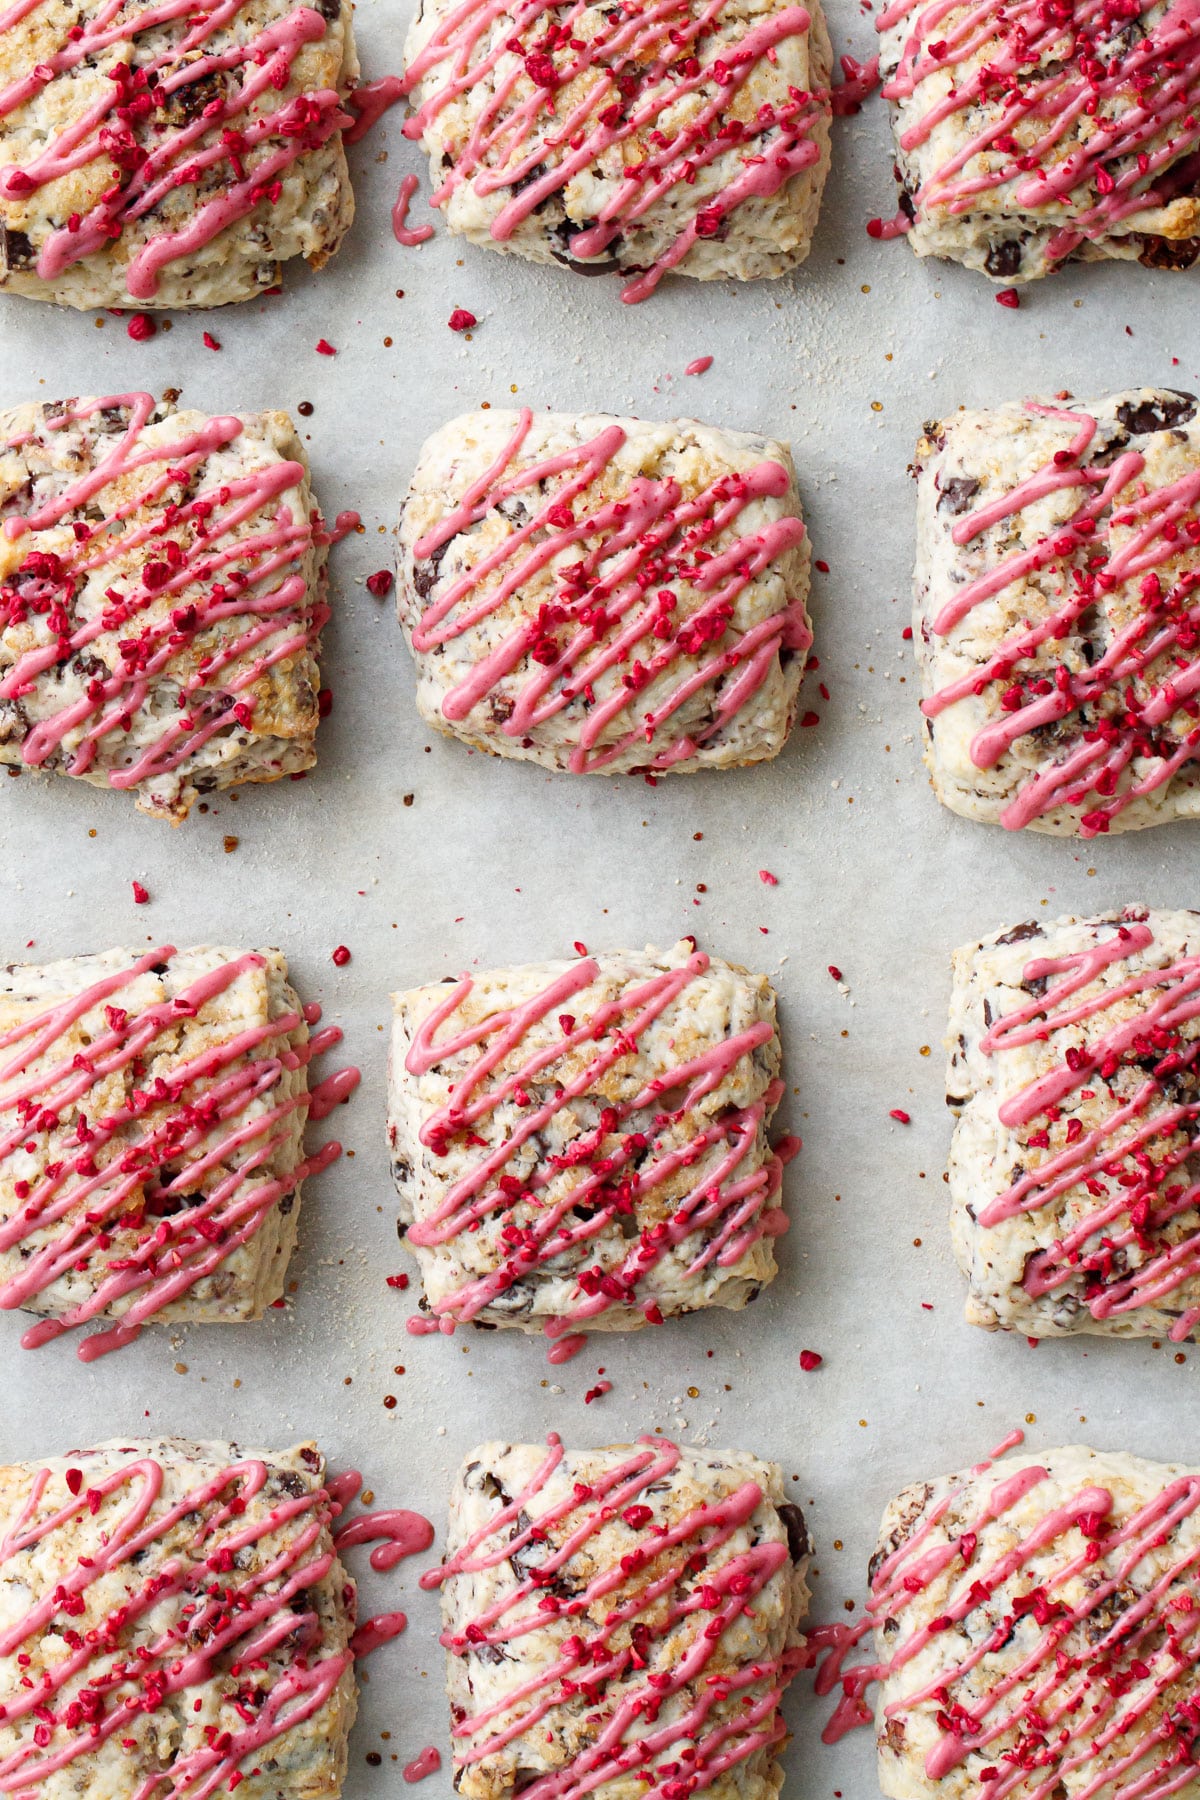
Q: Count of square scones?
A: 12